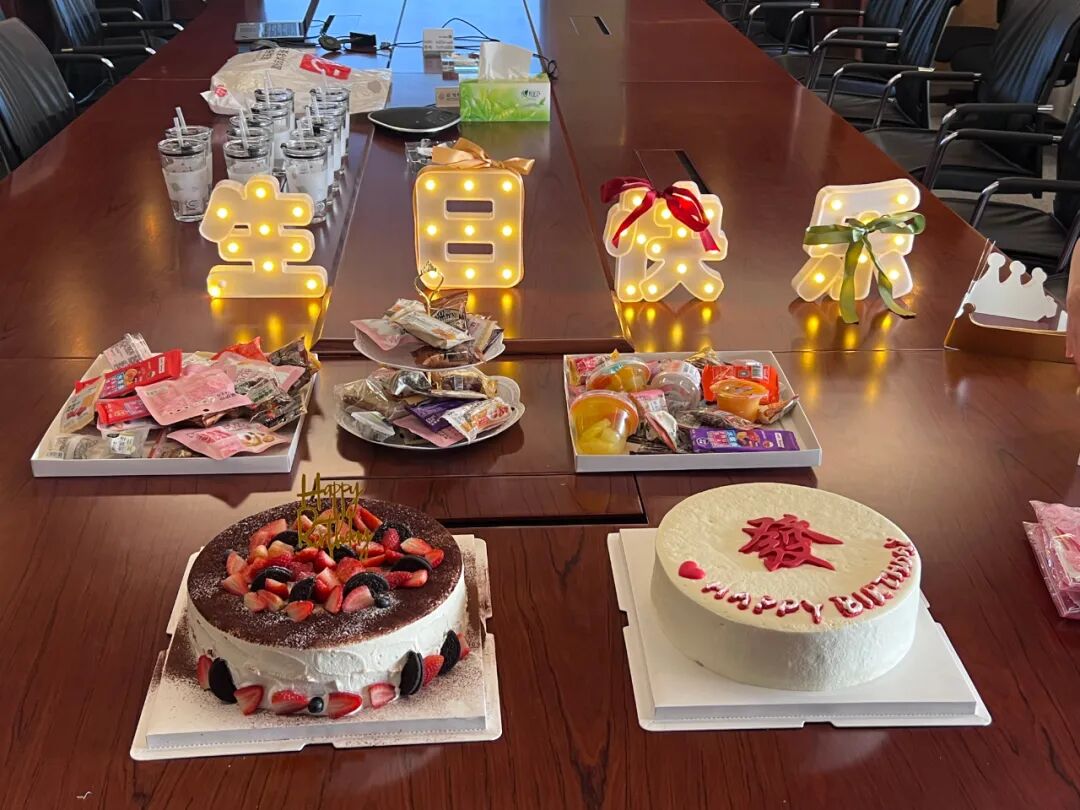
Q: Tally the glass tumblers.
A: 12